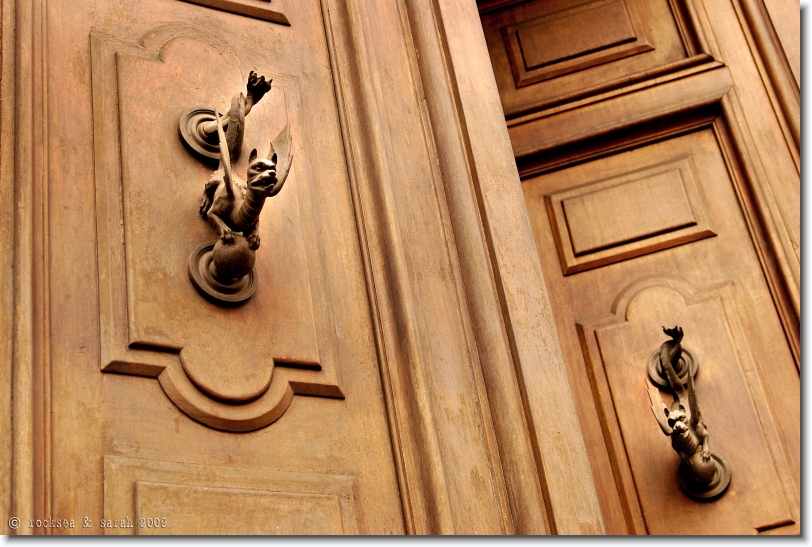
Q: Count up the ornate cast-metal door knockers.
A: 2